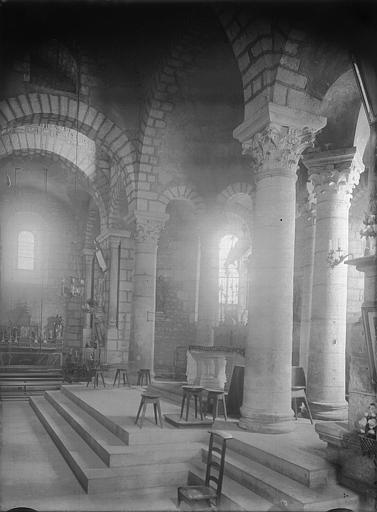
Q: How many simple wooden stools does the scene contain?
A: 6